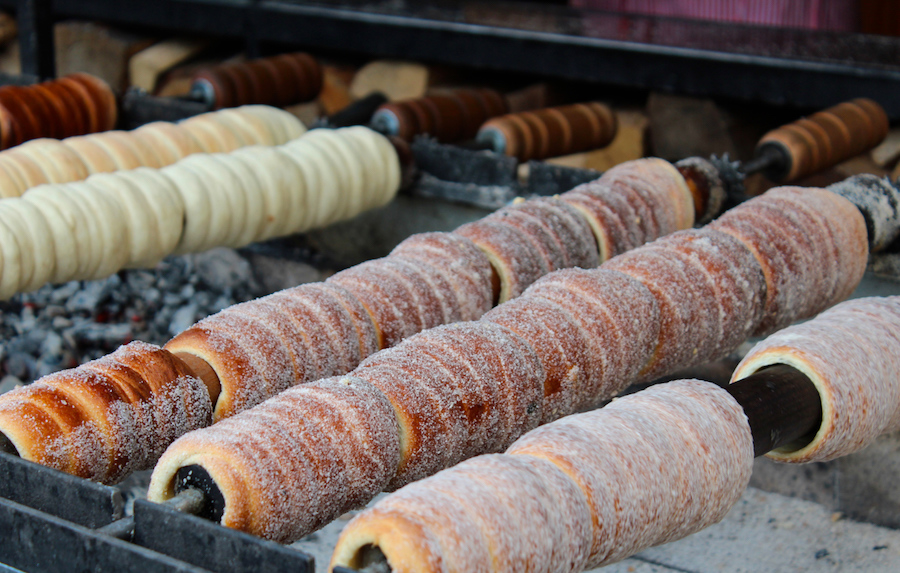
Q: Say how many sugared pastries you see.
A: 13